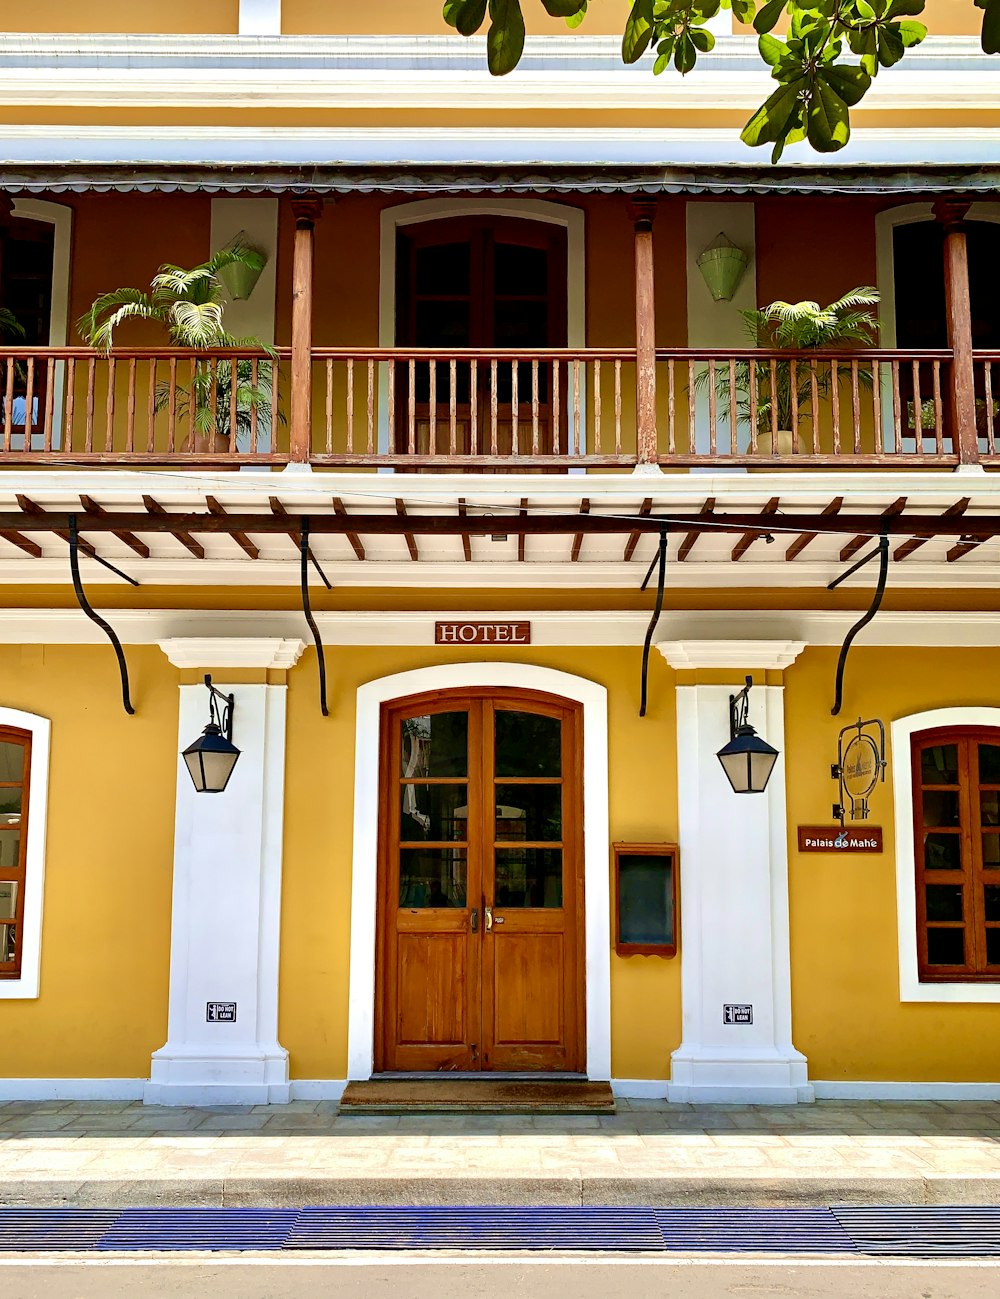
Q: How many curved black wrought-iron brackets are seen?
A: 4